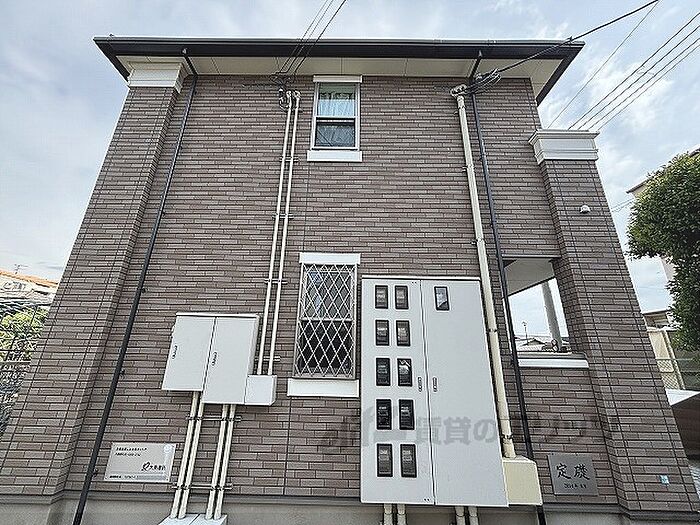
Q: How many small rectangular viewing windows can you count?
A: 11